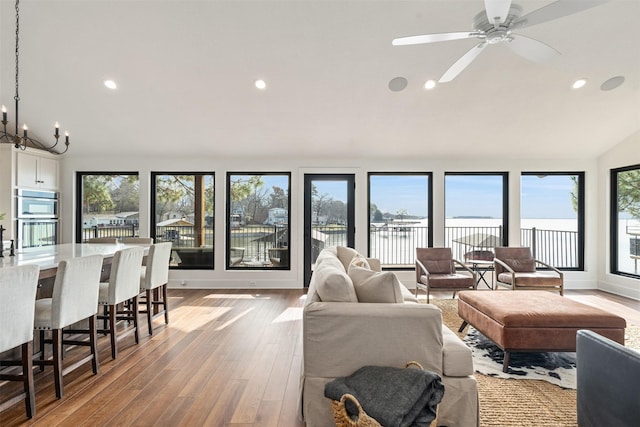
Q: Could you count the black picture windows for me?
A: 7